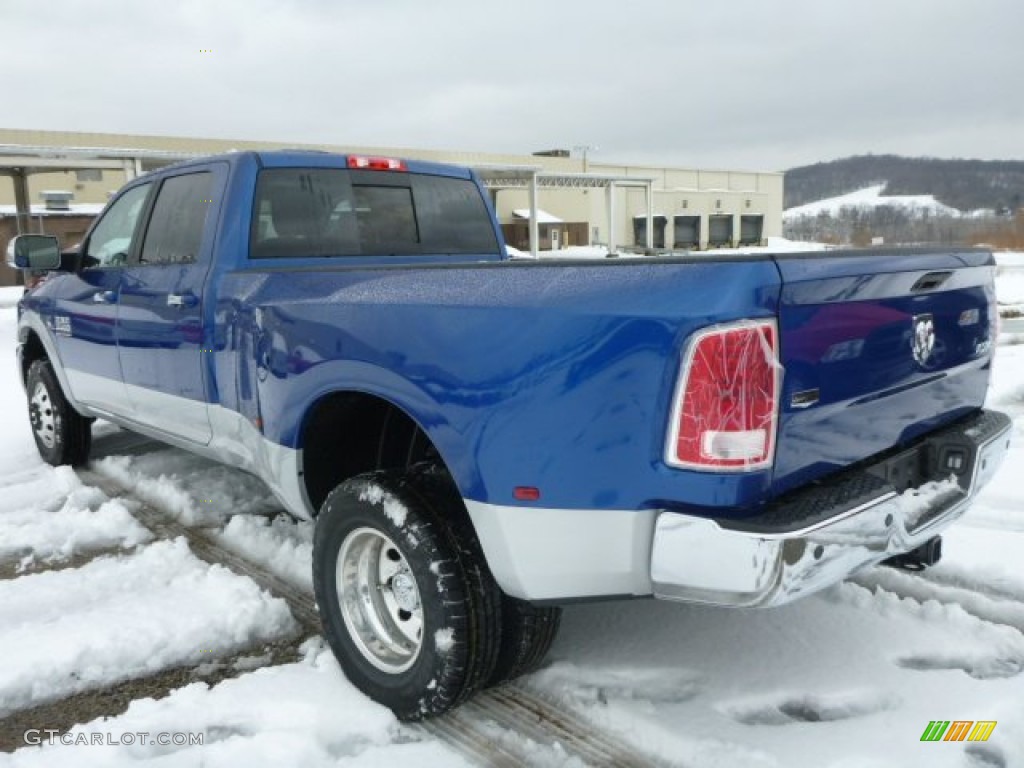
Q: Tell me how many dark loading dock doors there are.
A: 4